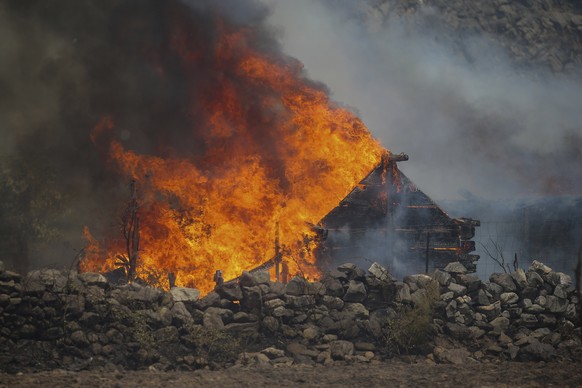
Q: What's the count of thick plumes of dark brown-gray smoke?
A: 1